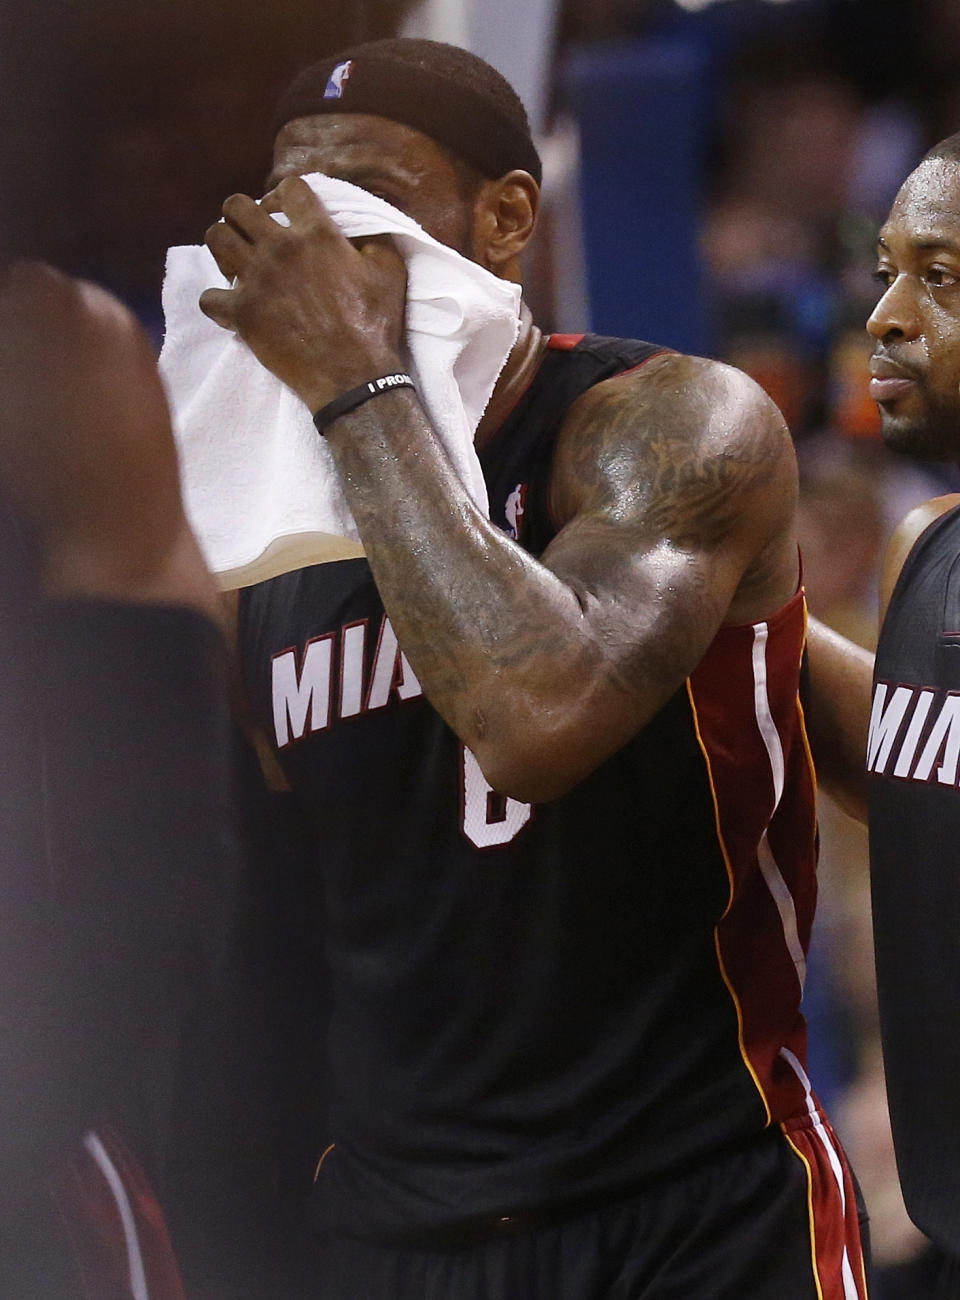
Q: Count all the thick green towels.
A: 0